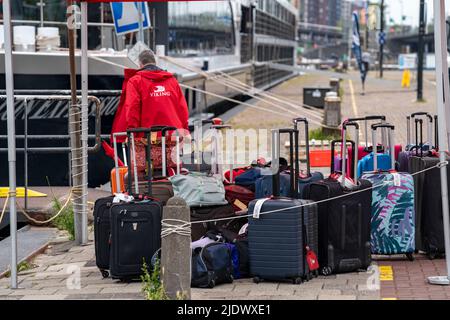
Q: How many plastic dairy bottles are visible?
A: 0